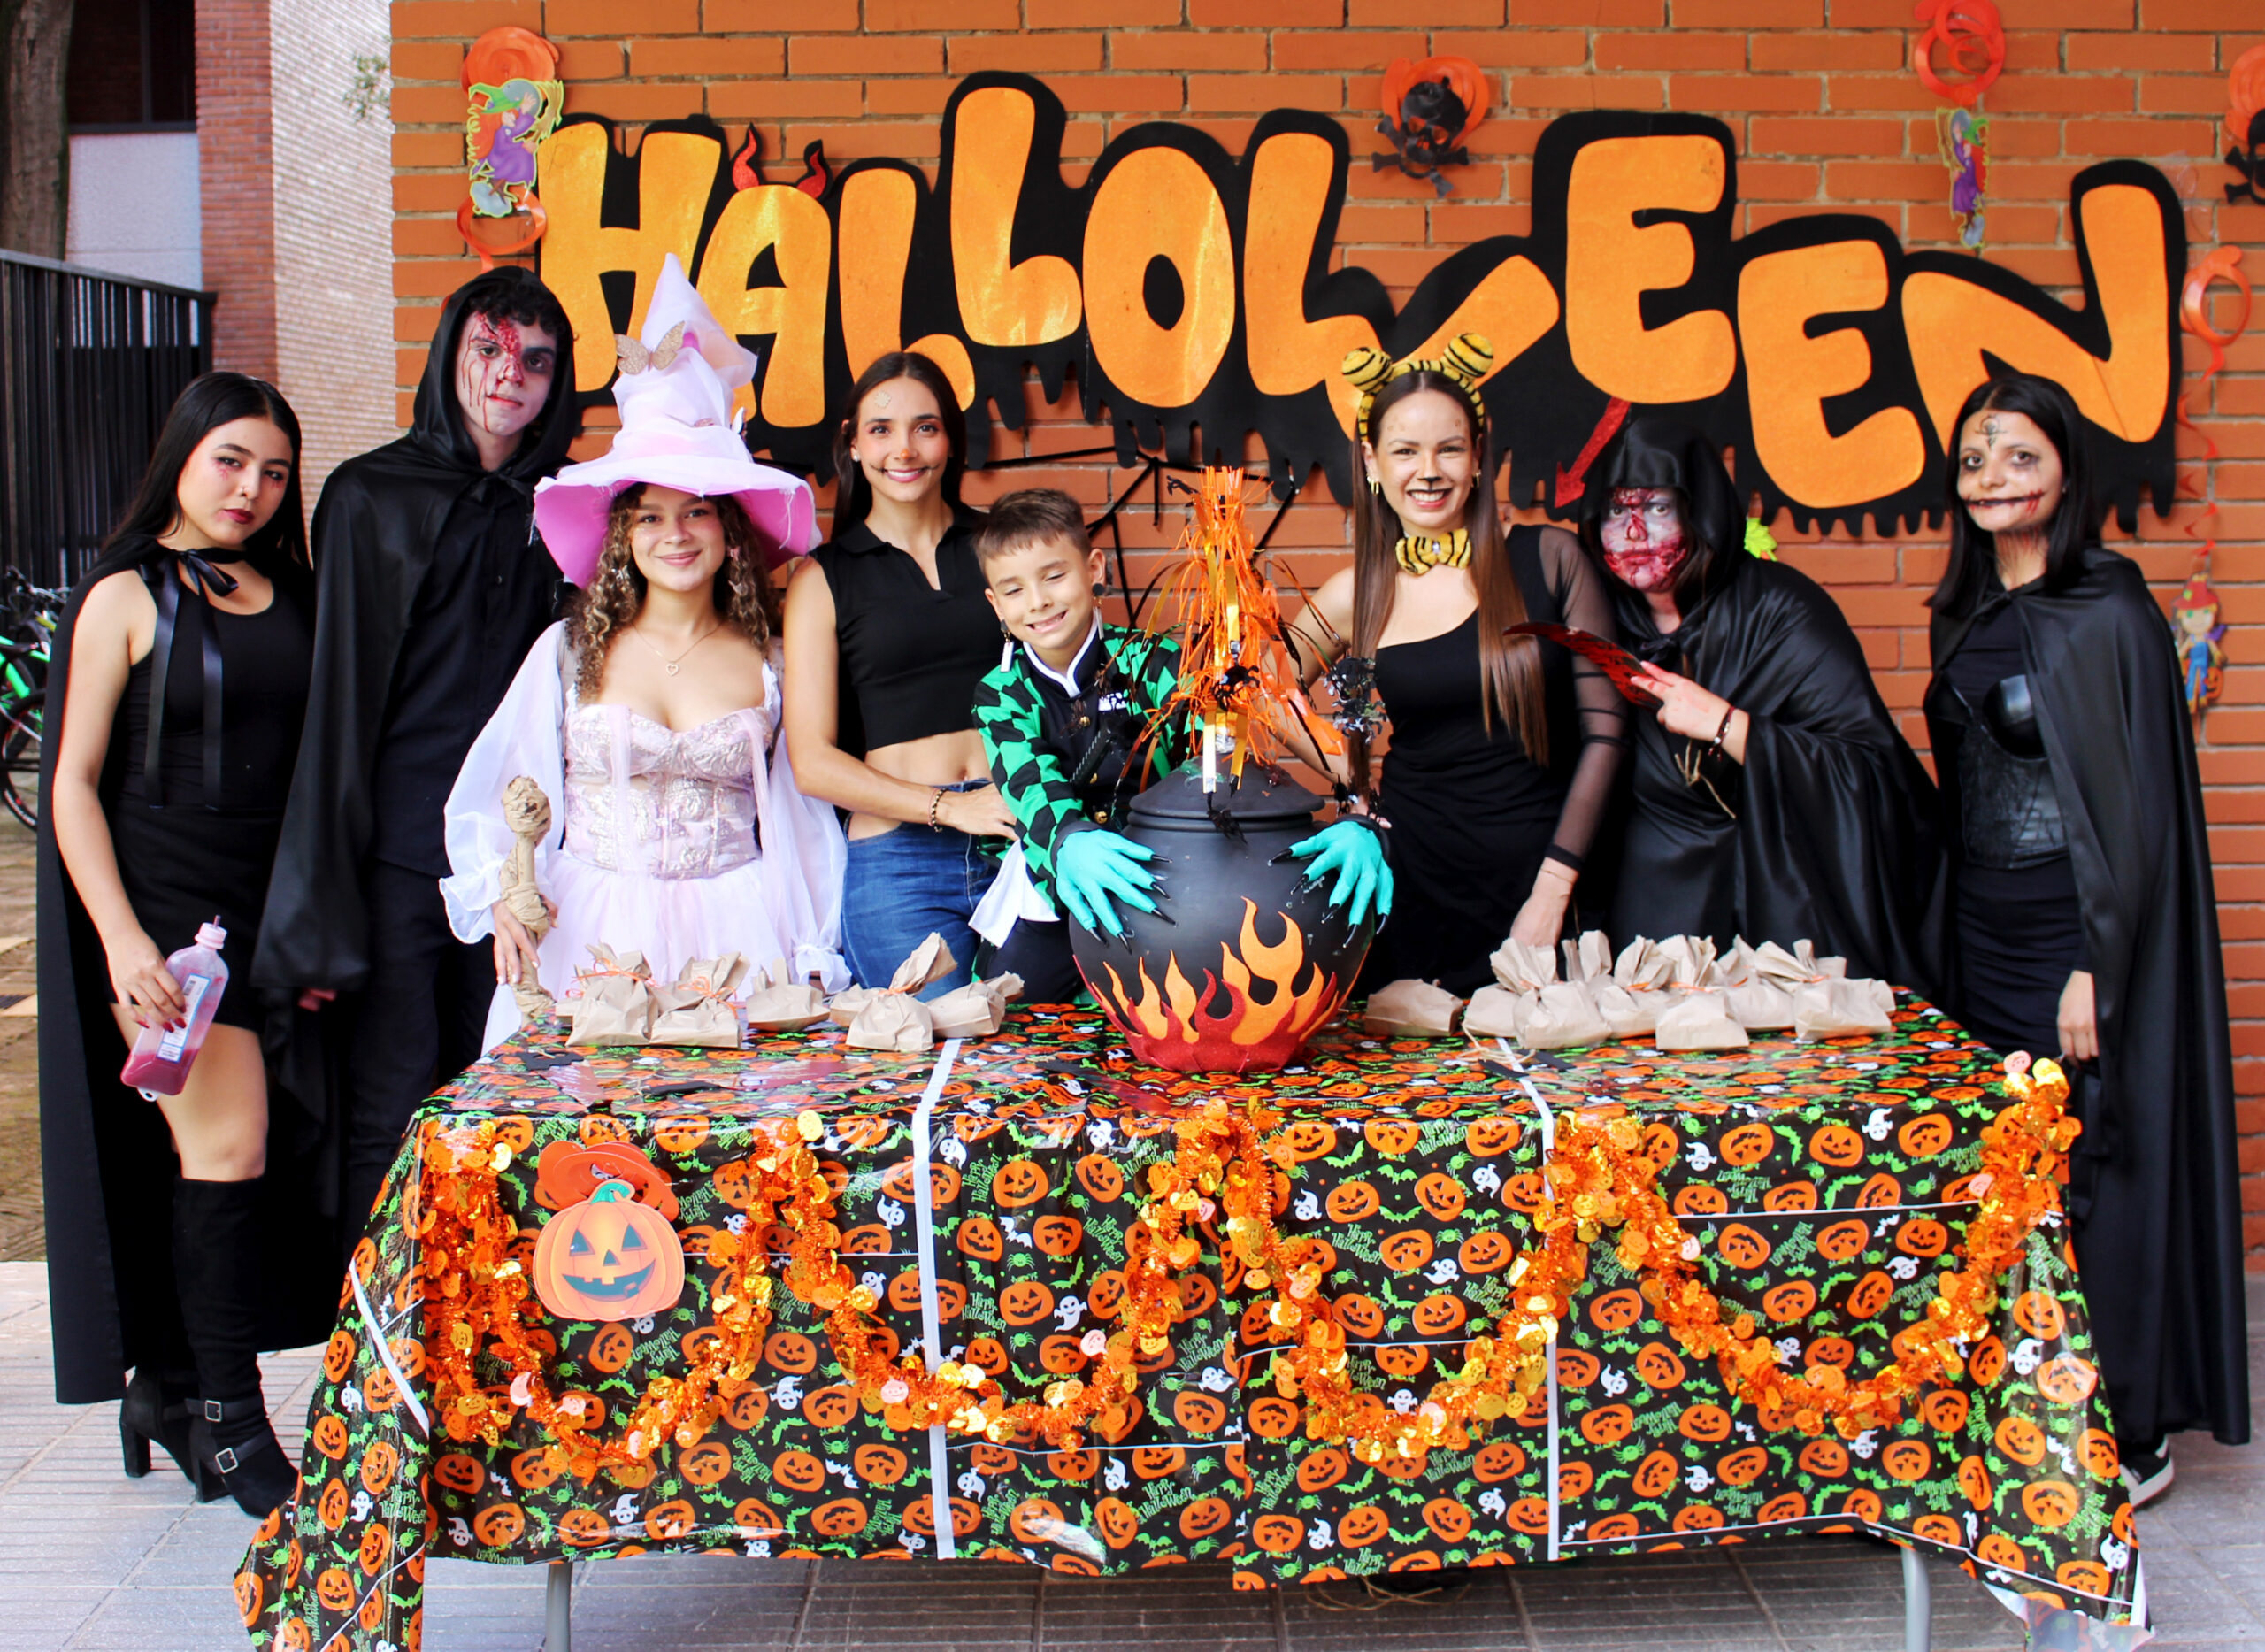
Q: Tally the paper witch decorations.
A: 2